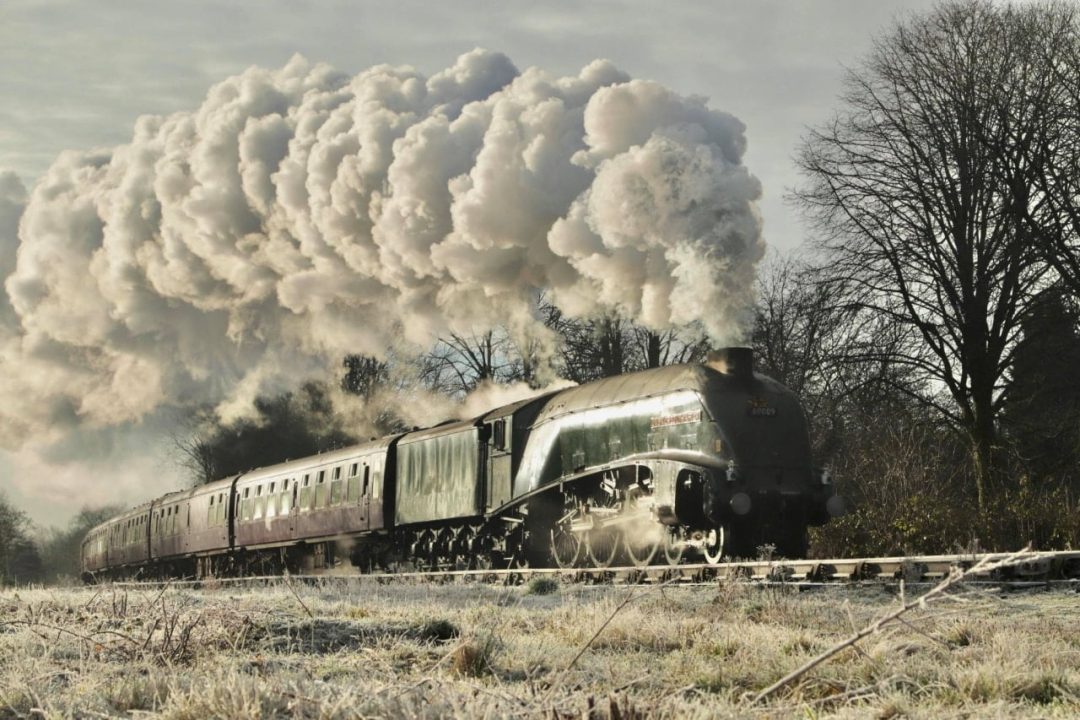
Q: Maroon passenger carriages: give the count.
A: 4